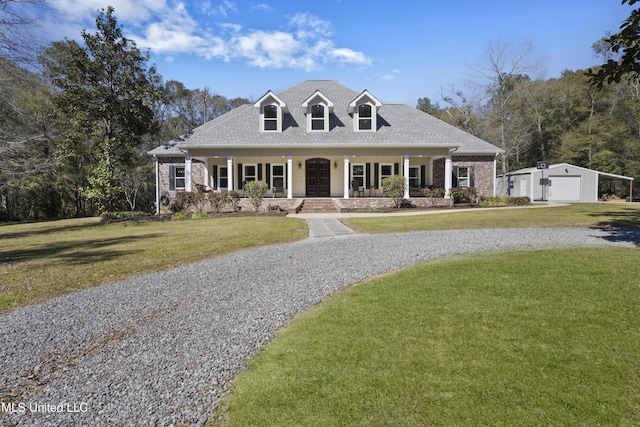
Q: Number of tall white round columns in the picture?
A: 6